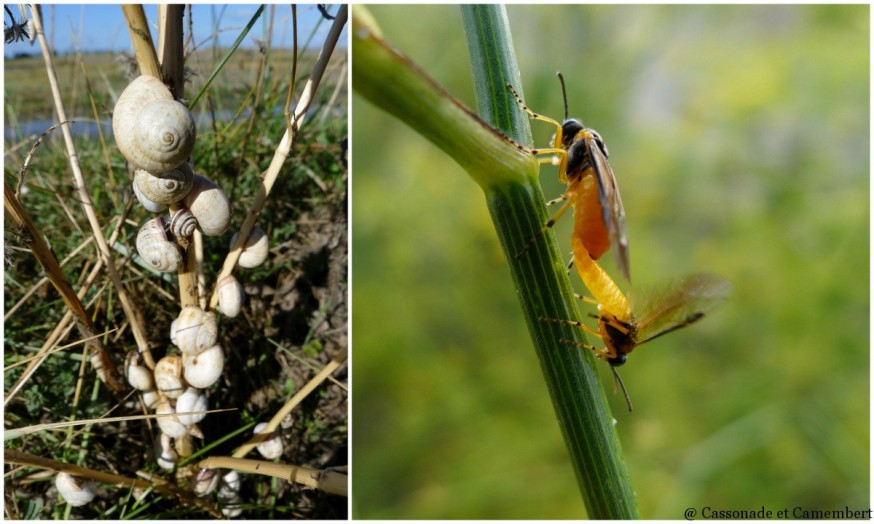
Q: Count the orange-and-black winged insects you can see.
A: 2